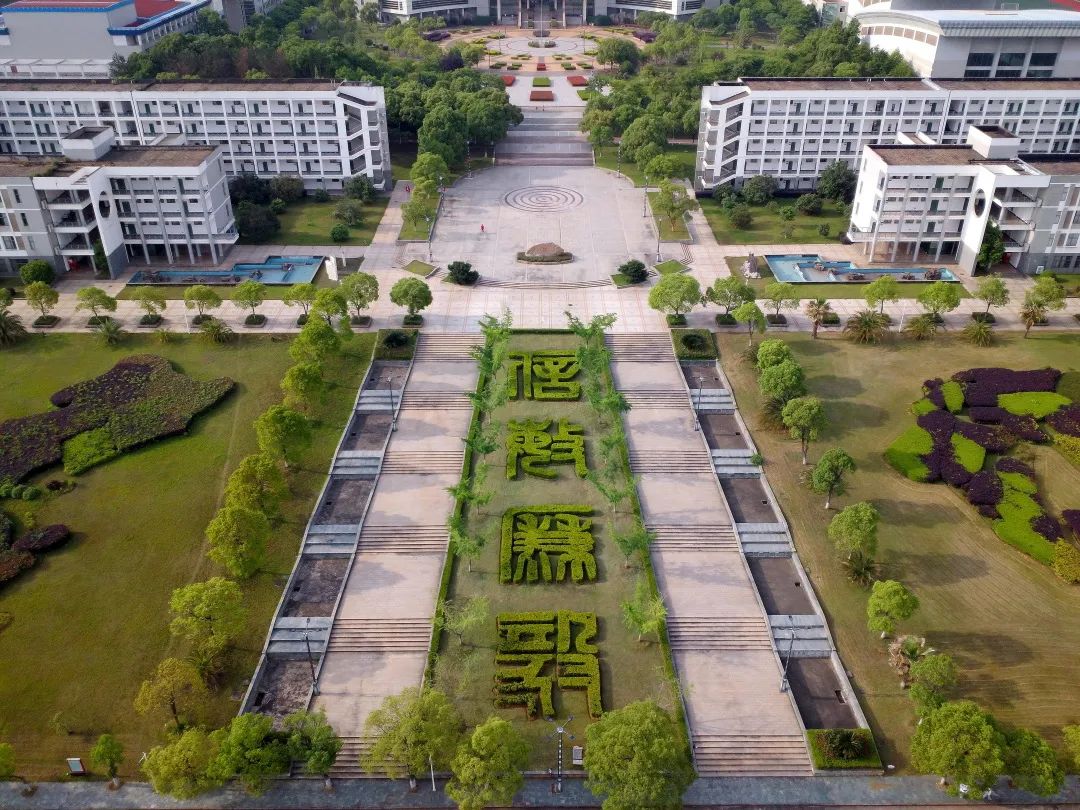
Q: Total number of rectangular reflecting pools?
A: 2